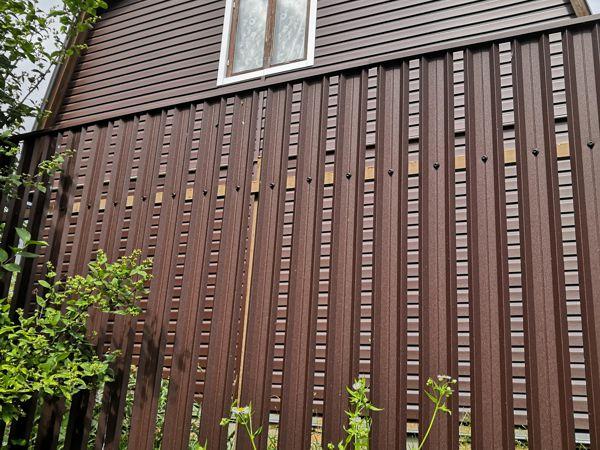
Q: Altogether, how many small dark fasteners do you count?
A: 14